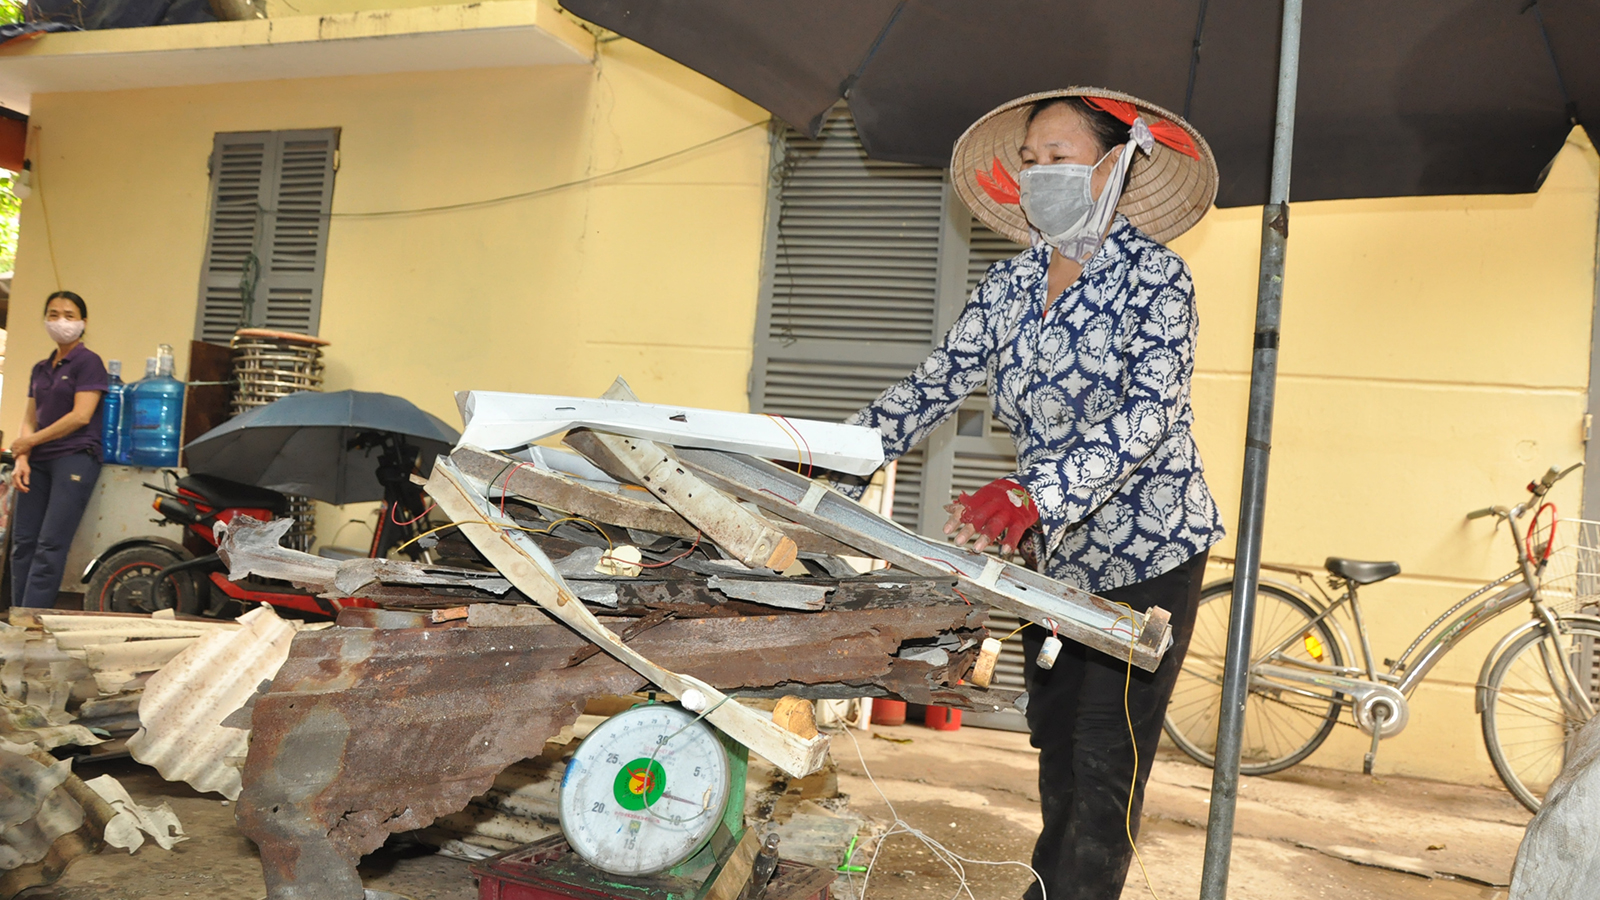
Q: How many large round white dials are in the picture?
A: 1